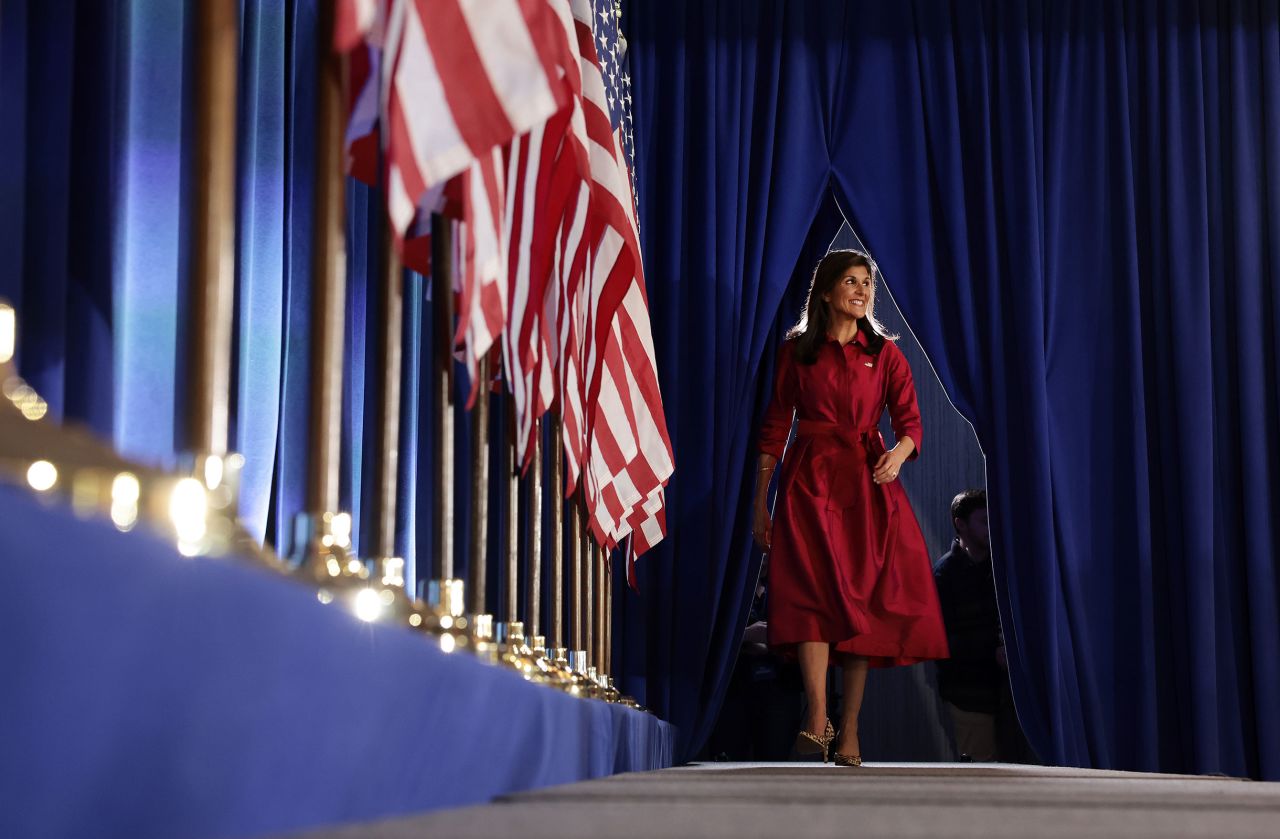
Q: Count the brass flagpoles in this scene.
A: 12